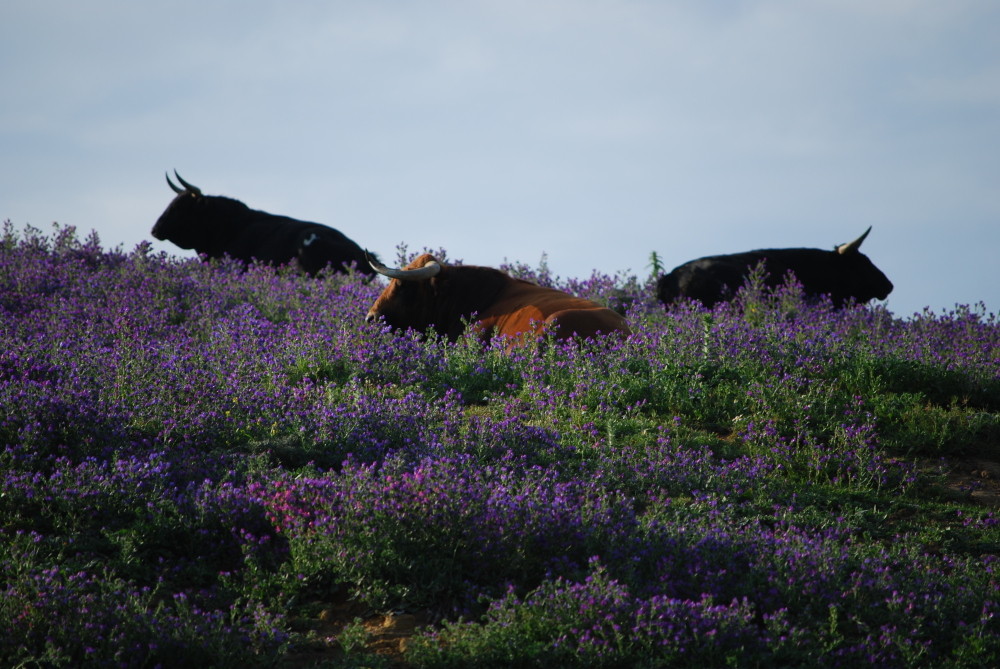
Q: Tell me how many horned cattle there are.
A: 3